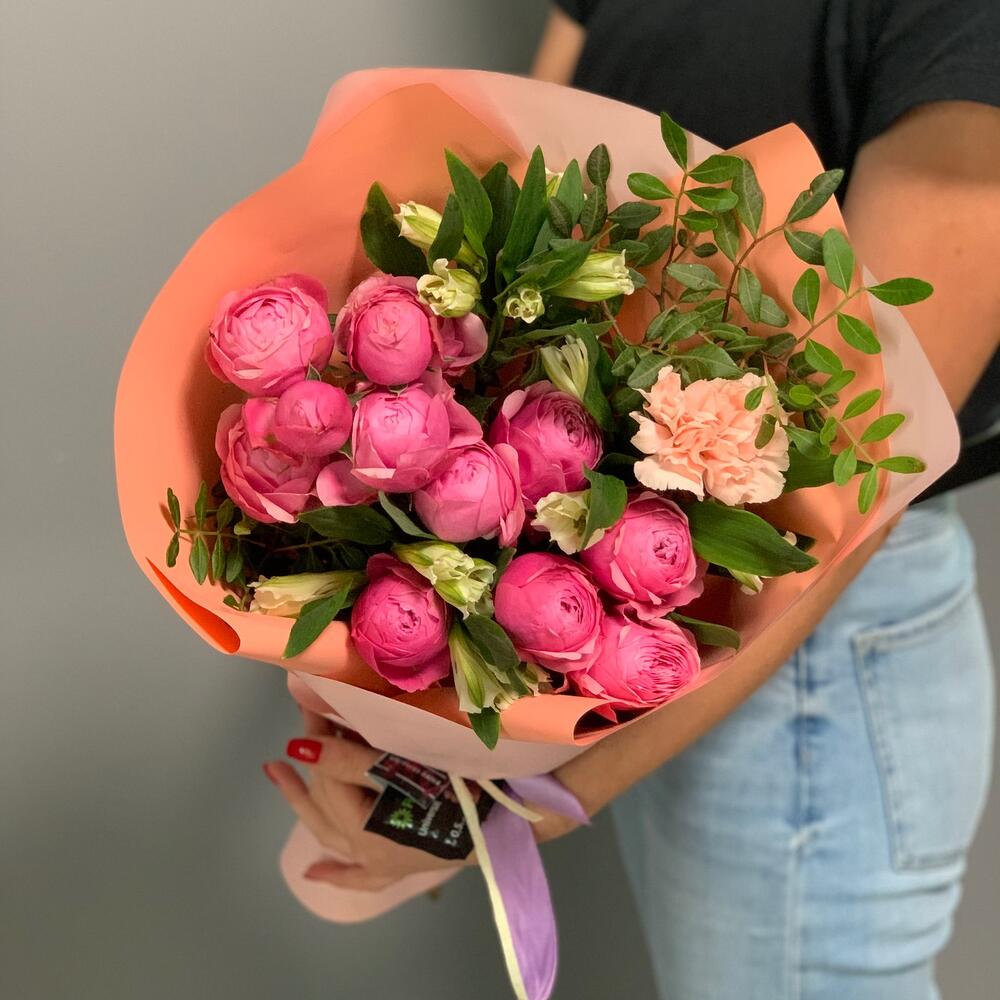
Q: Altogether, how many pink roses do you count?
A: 11